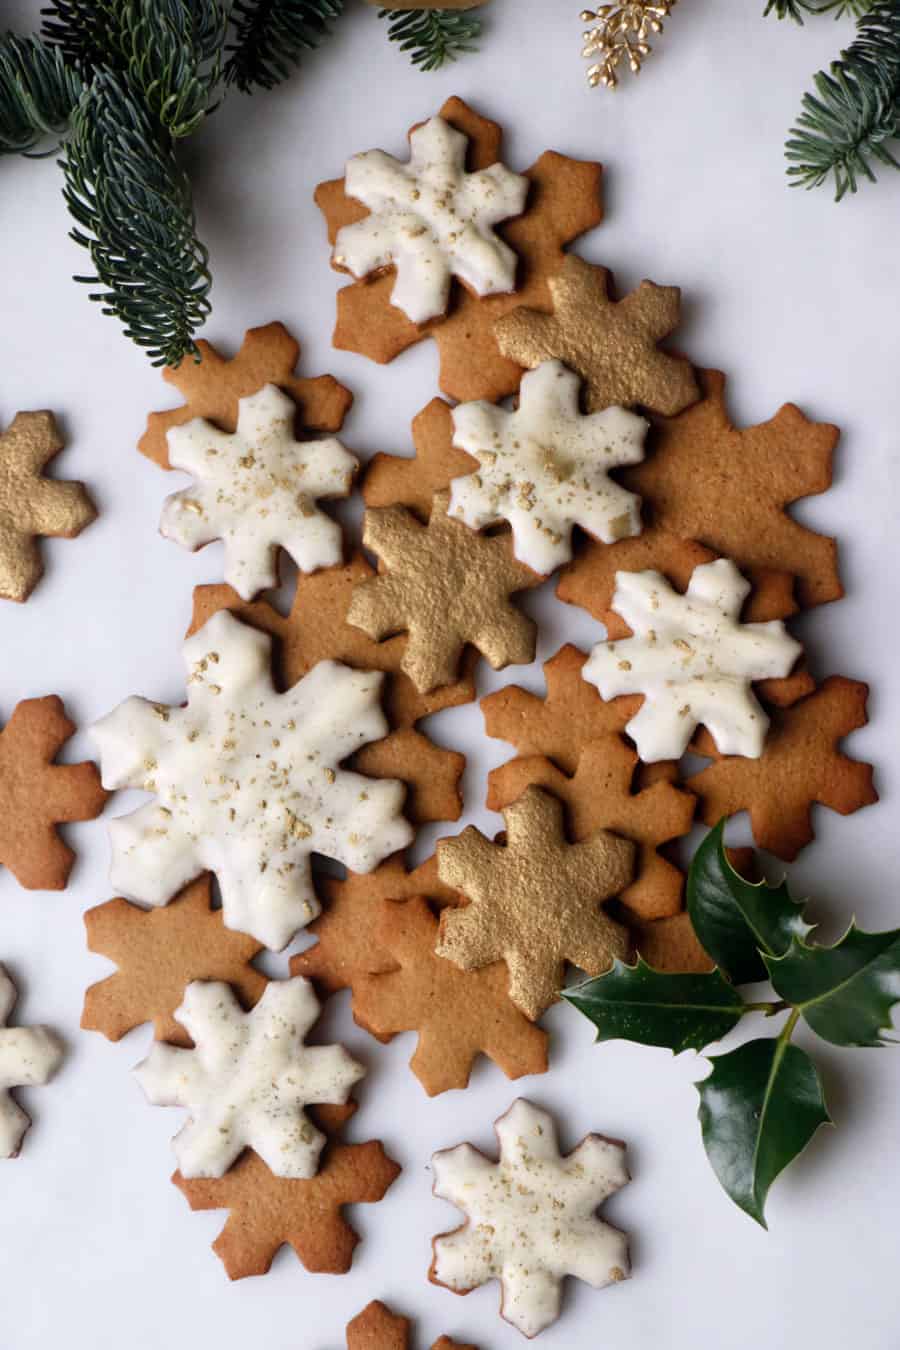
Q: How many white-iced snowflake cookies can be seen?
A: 8